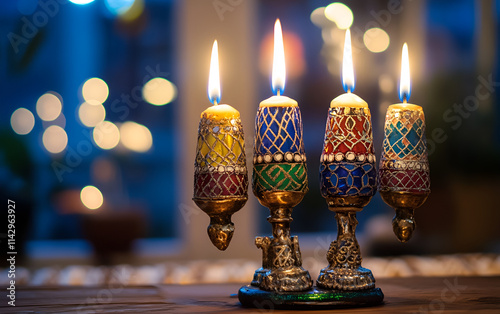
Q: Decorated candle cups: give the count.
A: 4